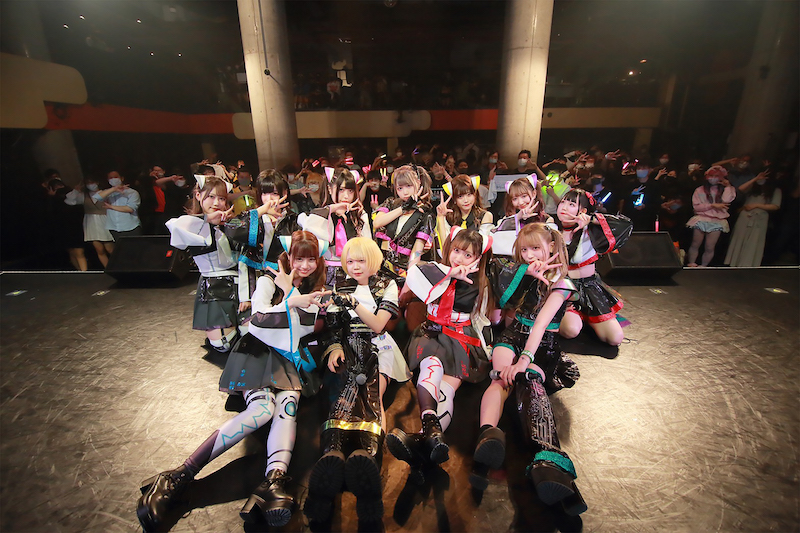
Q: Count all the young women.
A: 11